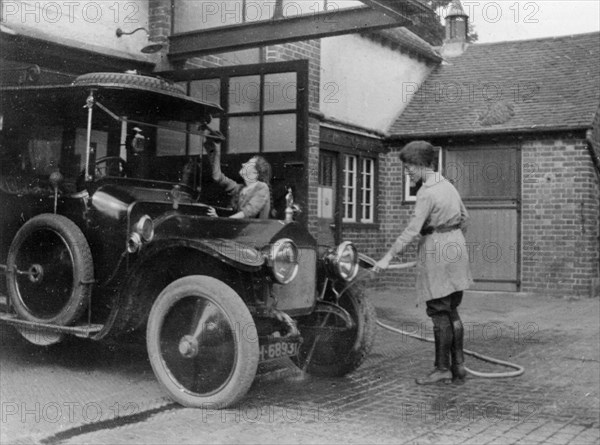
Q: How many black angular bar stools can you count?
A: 0